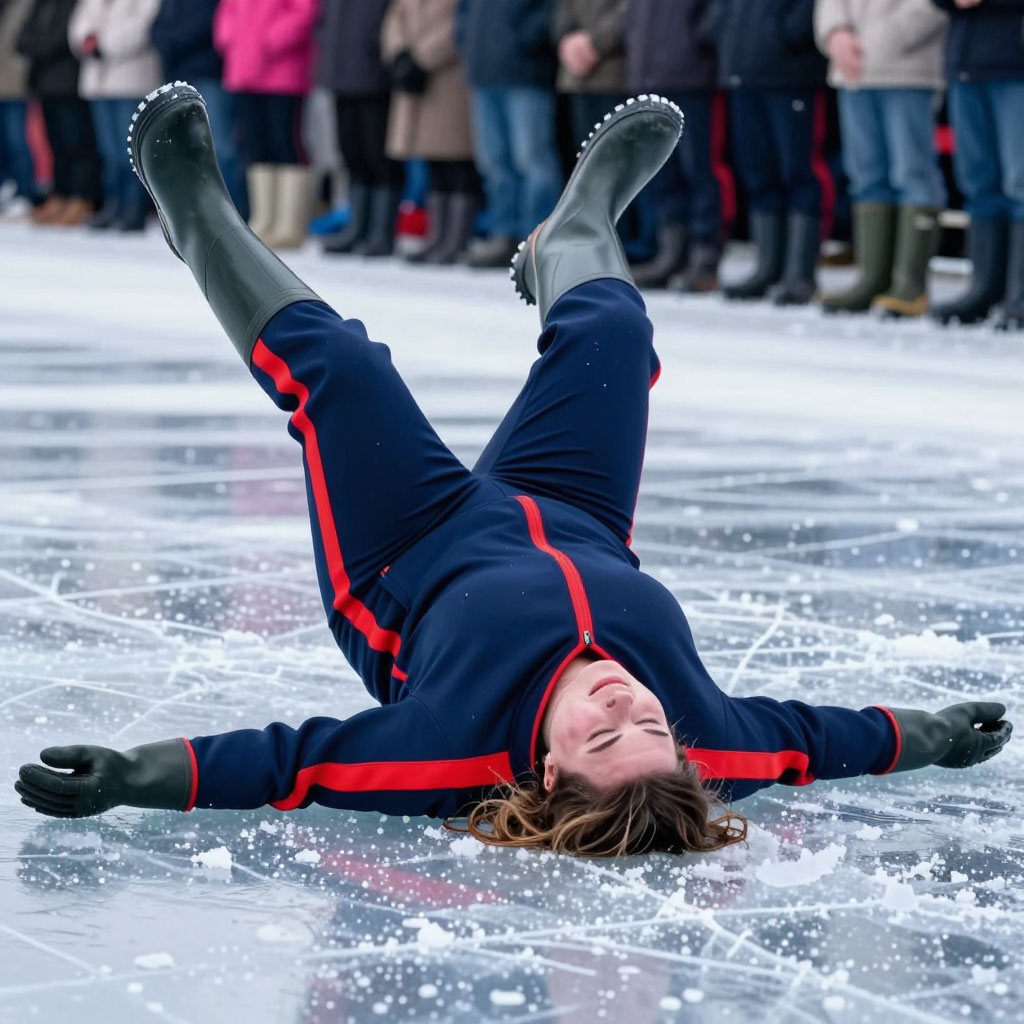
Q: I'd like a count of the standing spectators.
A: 13